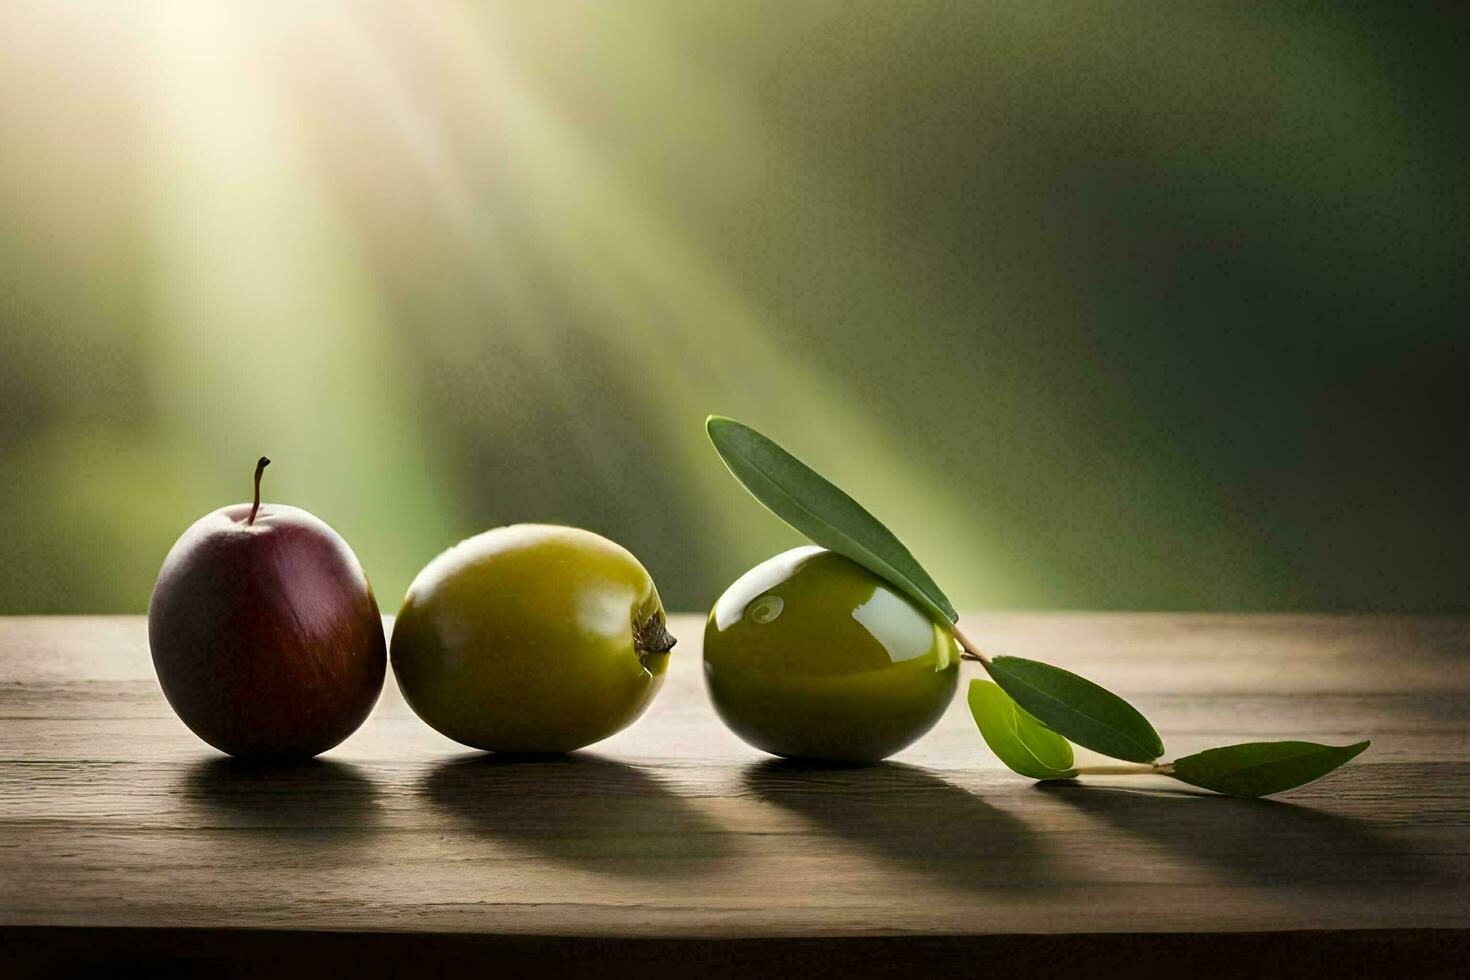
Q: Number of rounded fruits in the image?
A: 3